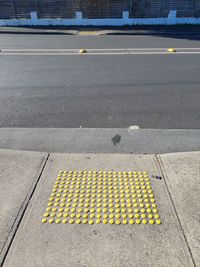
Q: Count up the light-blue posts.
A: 4